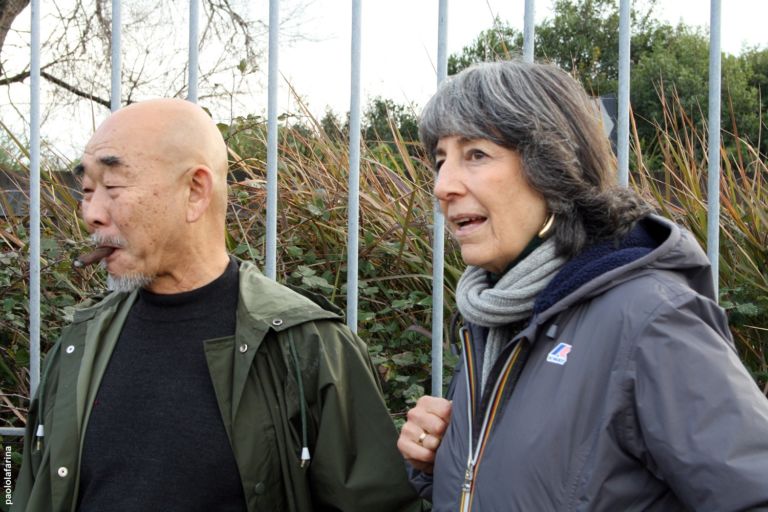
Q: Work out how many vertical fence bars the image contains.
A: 9